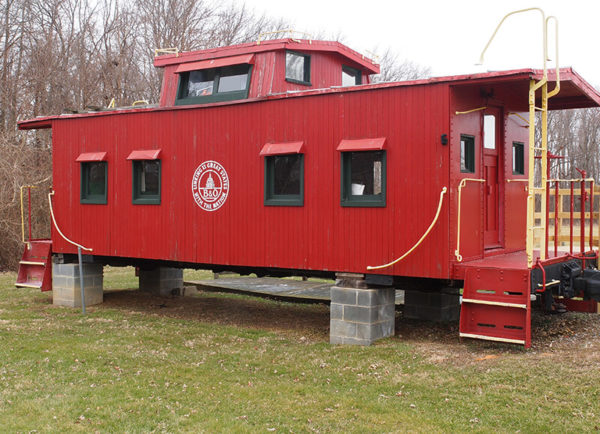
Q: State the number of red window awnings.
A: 5